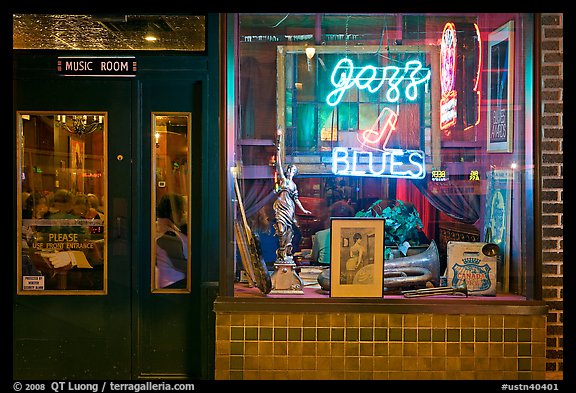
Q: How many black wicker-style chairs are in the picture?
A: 0